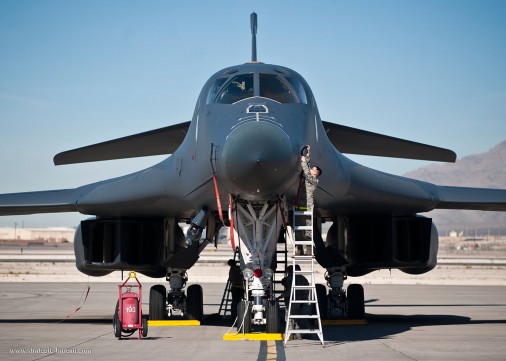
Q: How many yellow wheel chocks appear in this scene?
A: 3